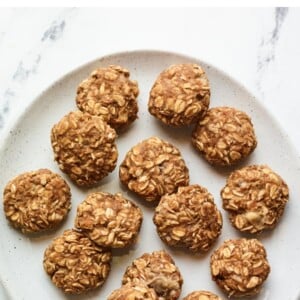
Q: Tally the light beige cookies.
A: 14